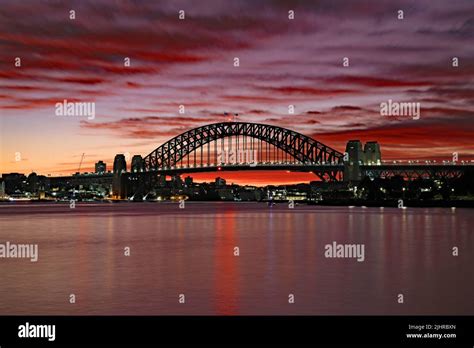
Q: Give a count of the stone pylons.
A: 4